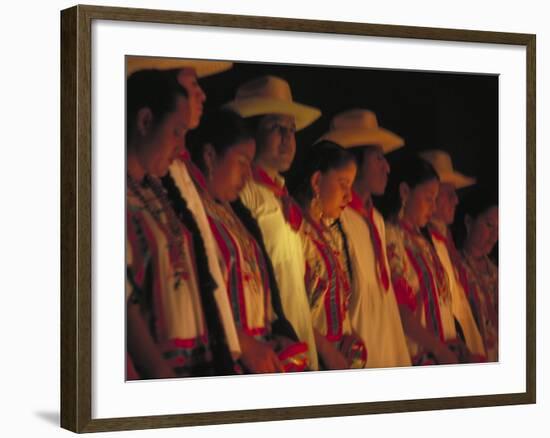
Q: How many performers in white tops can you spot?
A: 4